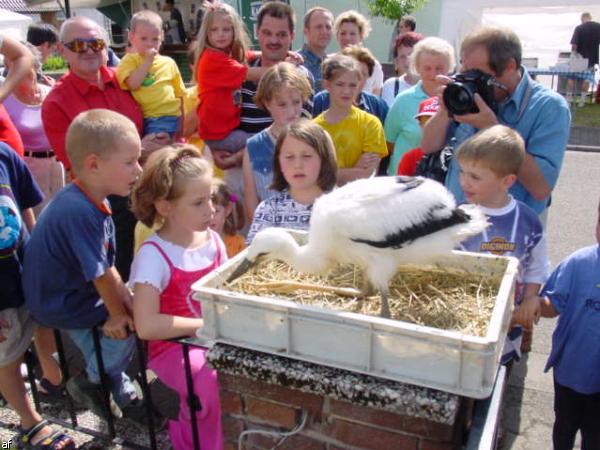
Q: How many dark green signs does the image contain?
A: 1